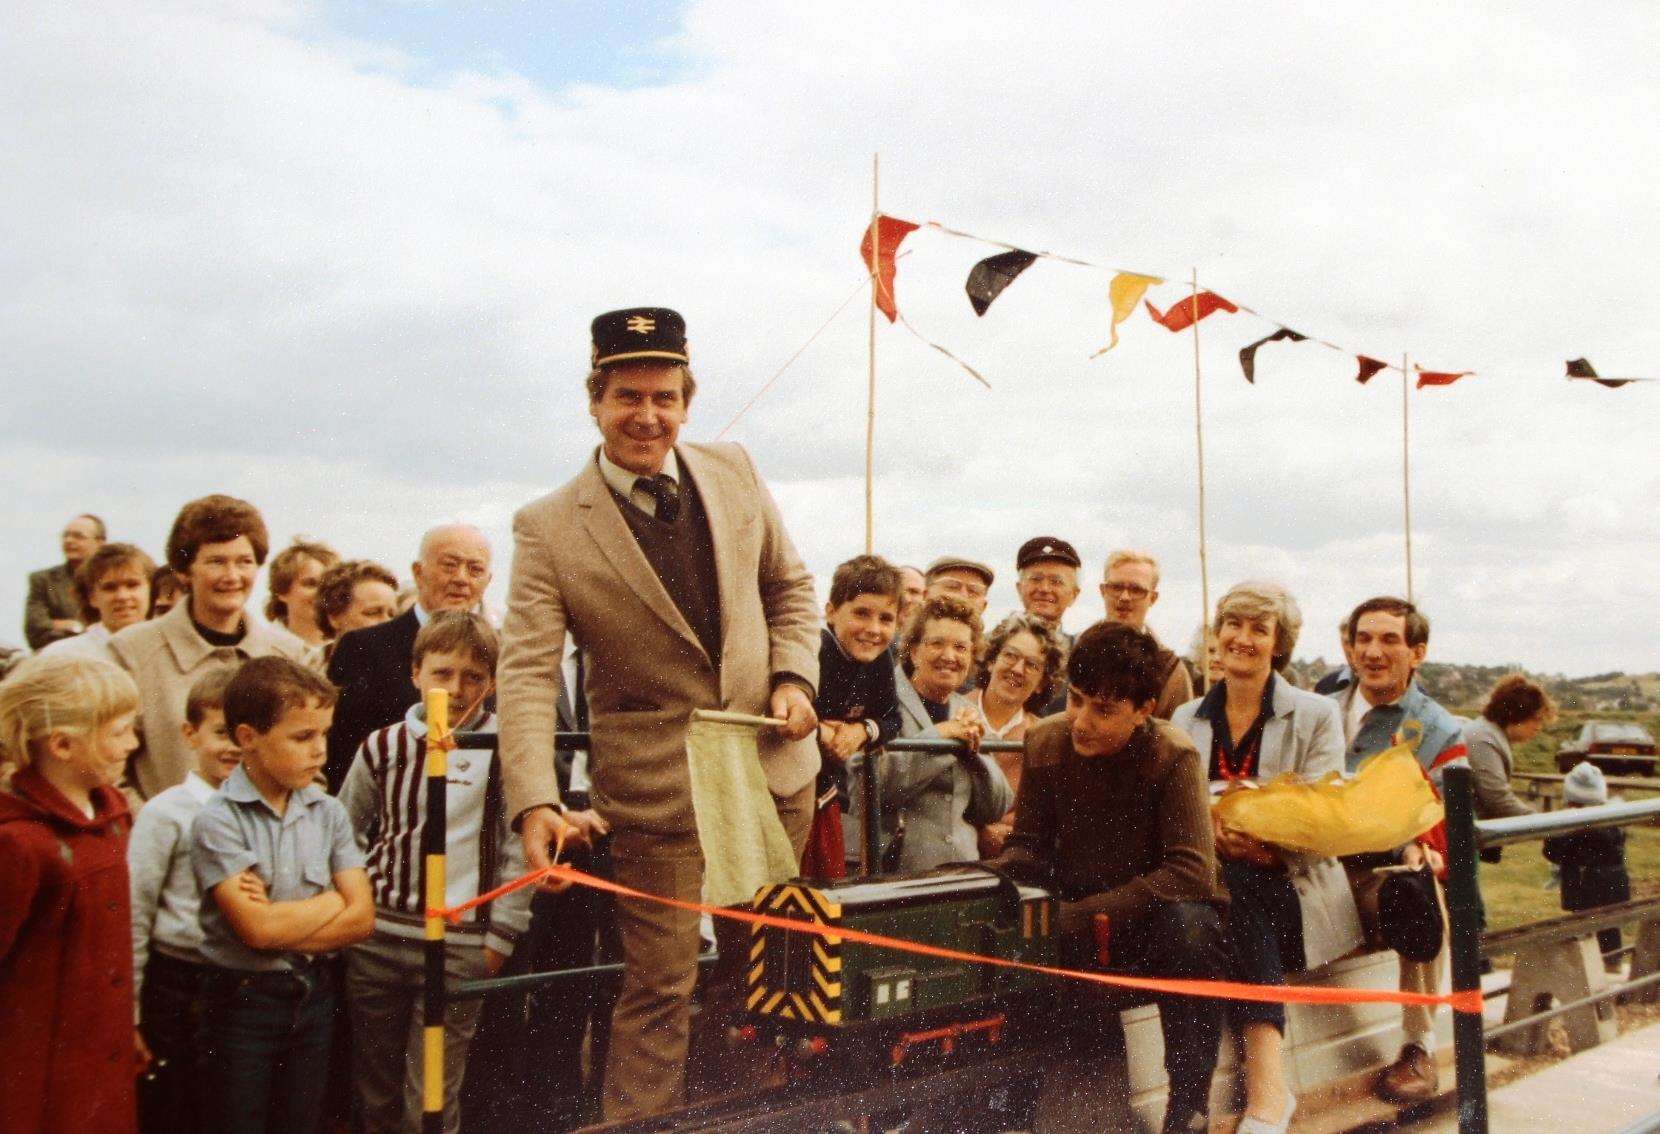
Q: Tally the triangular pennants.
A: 8